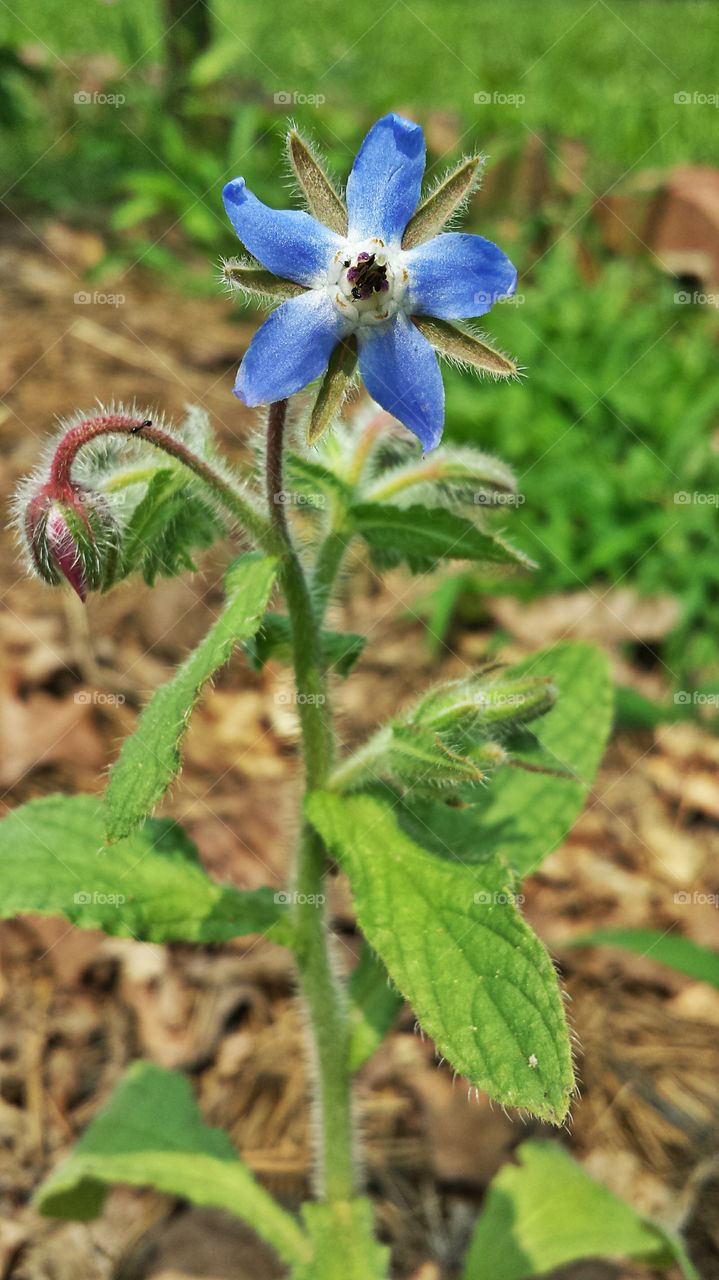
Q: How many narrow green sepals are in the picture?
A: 5